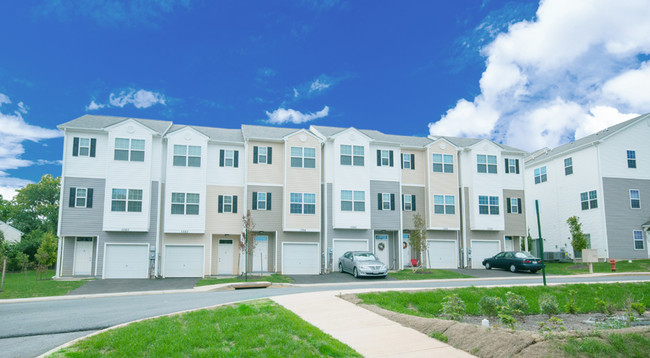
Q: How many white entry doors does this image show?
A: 6